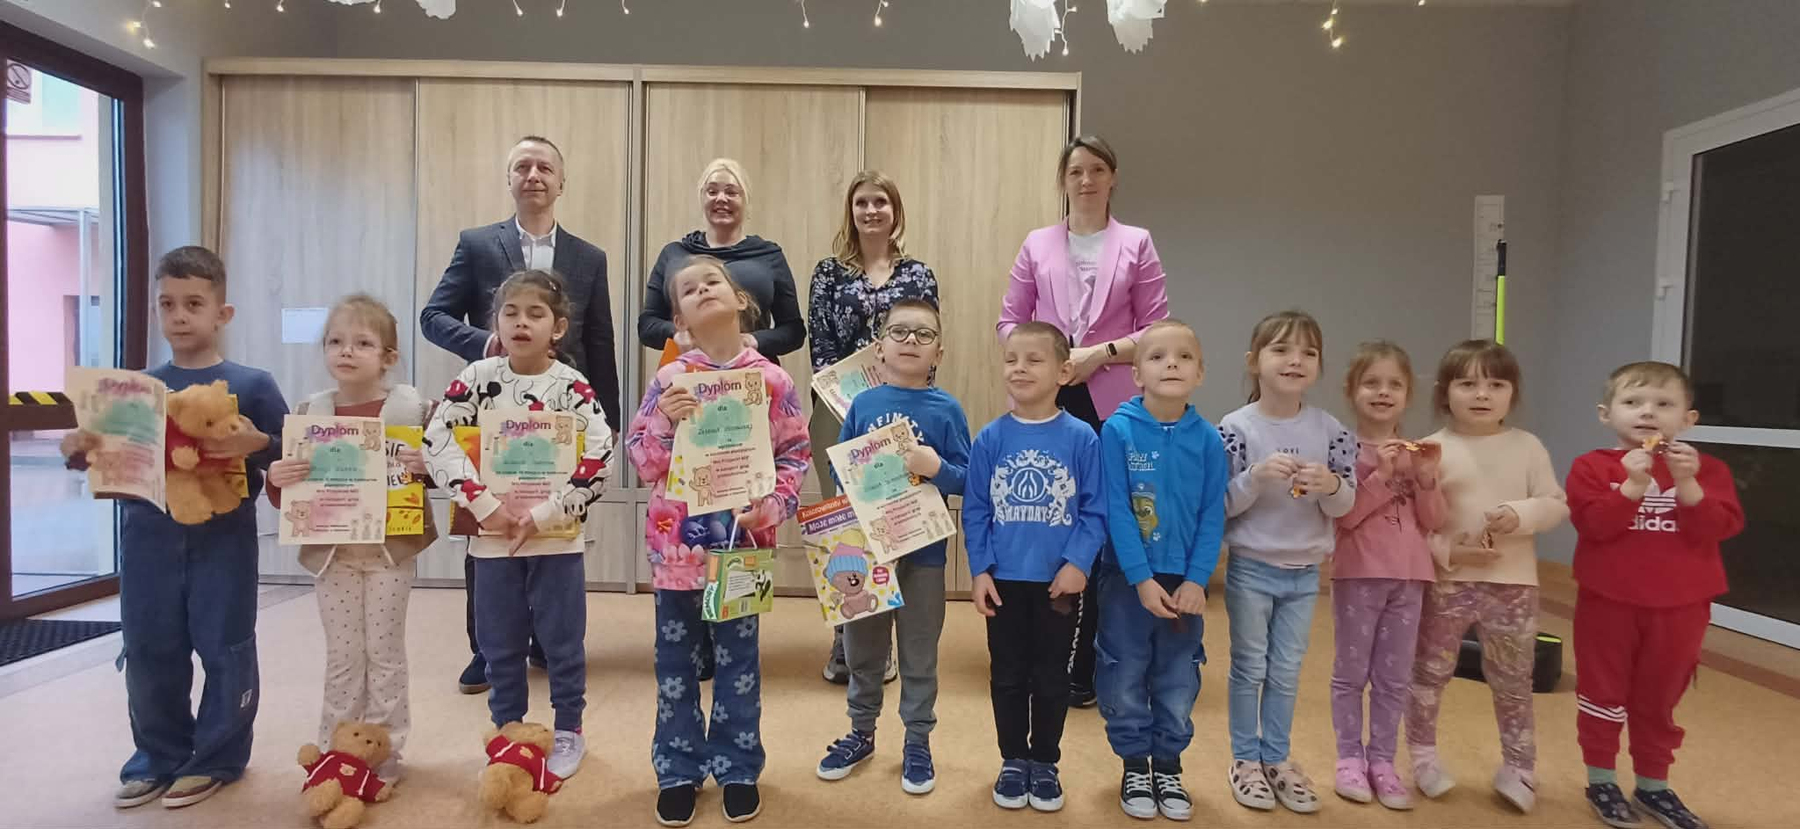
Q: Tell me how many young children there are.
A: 11